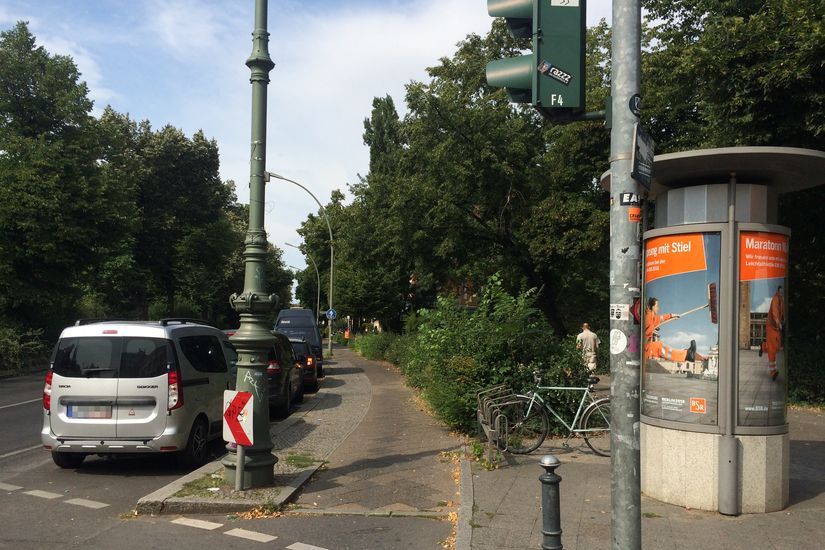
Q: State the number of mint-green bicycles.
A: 1